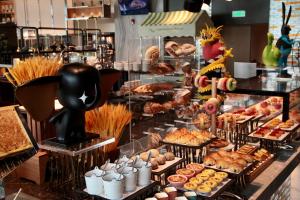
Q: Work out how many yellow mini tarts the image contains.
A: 8